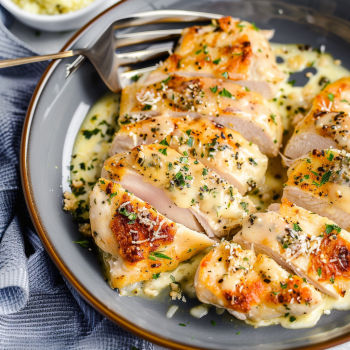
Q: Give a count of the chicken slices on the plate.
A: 9